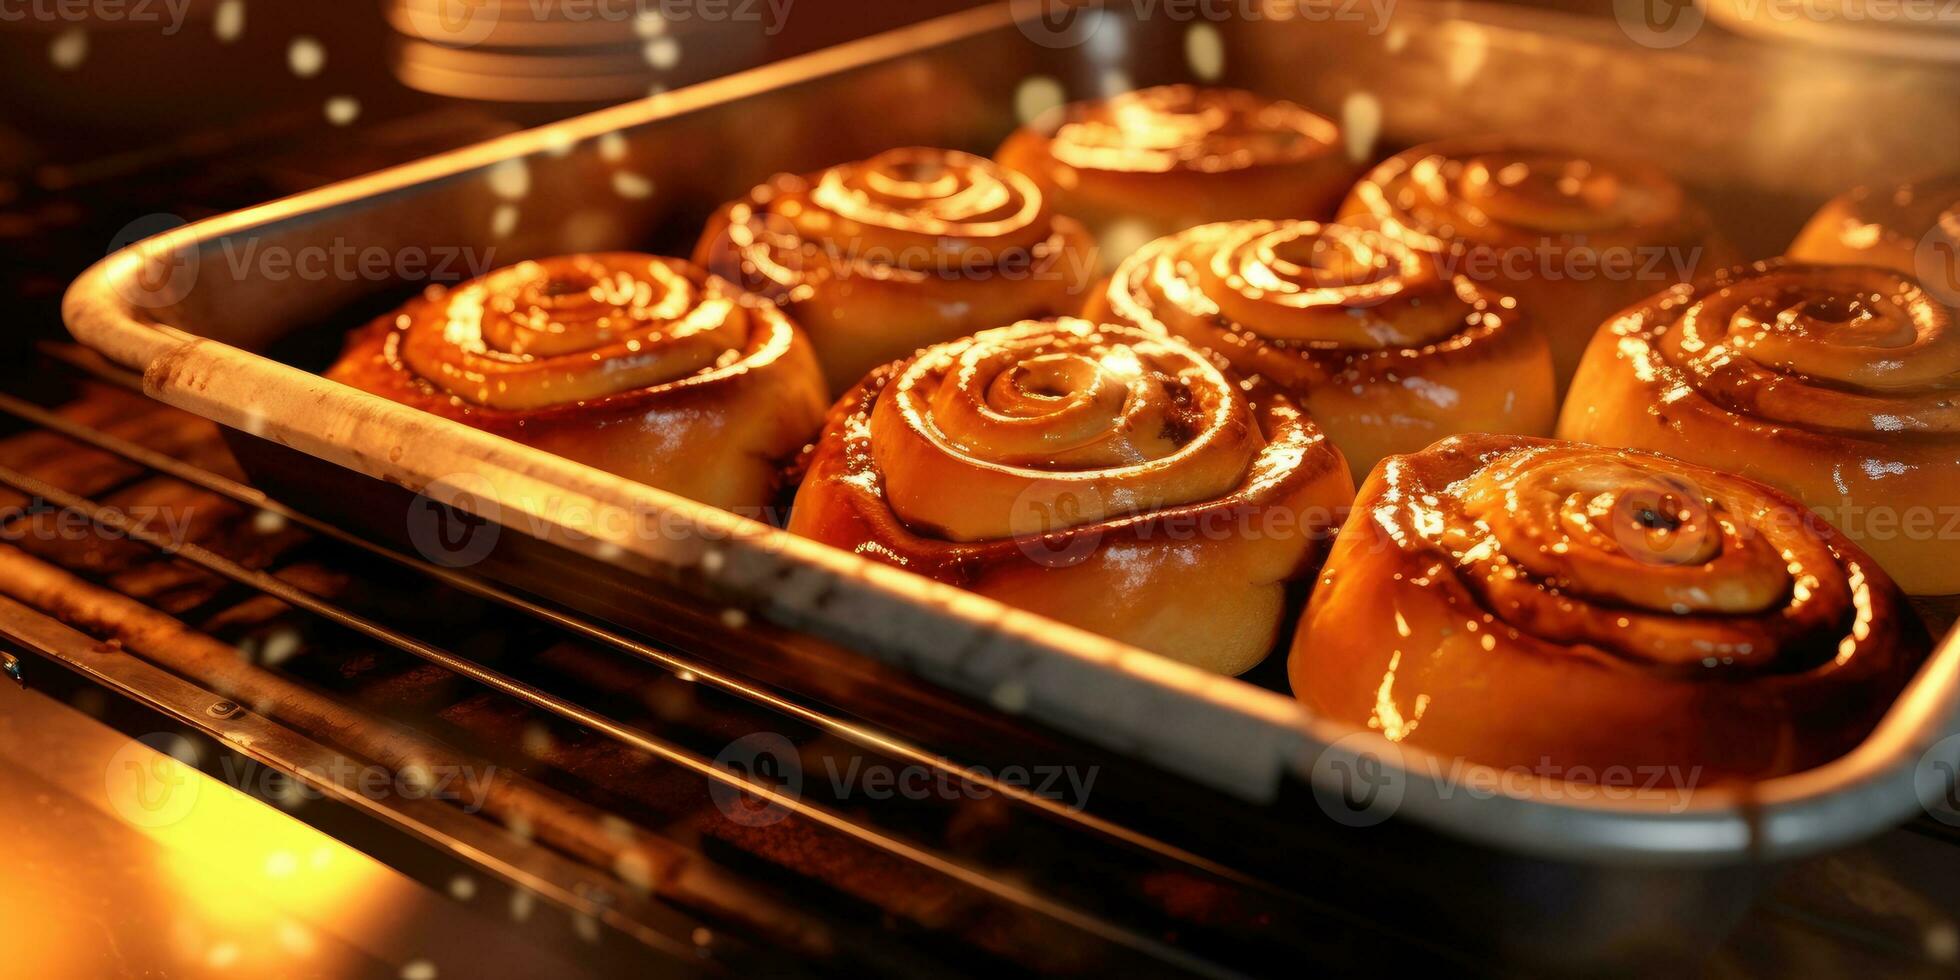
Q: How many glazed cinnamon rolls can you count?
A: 9